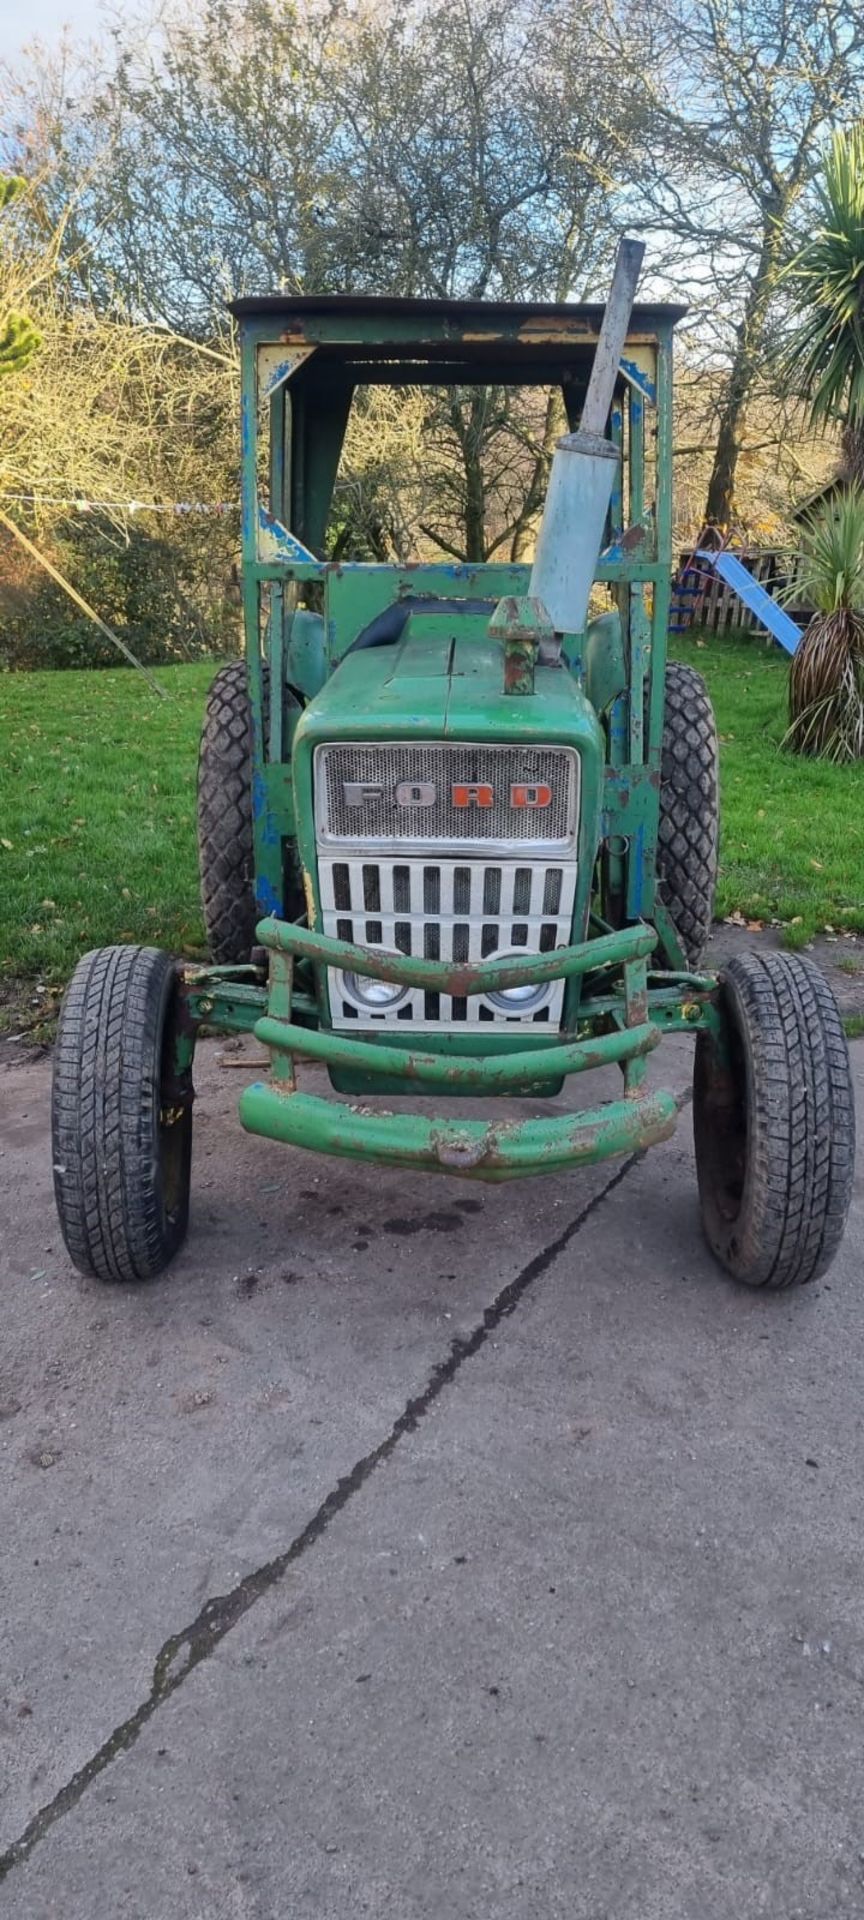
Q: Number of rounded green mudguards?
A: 2